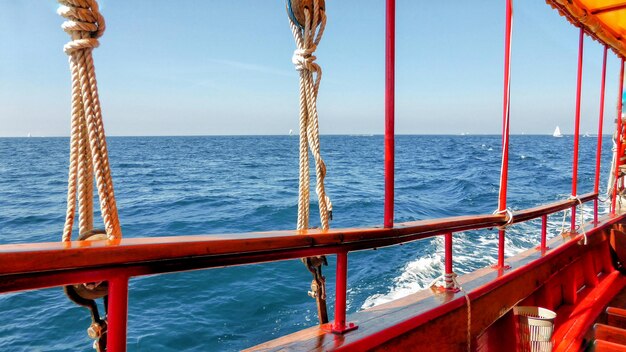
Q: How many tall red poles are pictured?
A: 5